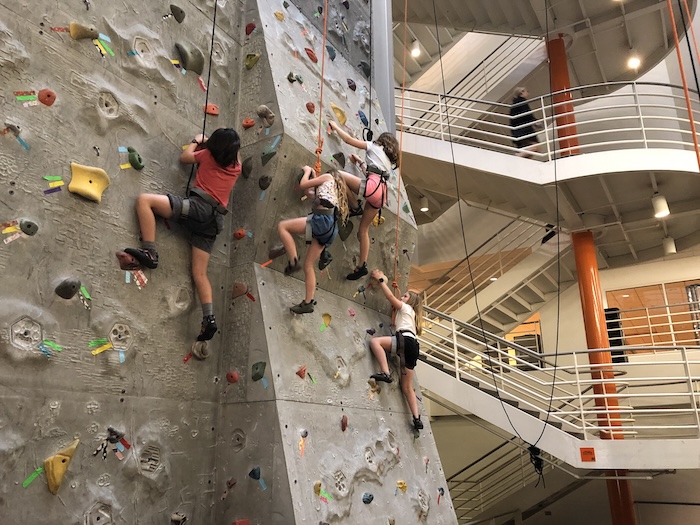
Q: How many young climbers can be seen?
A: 4